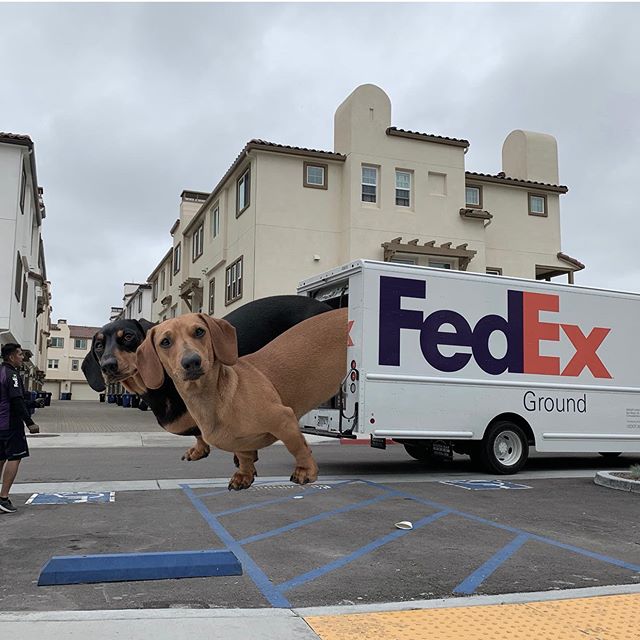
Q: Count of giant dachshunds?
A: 2